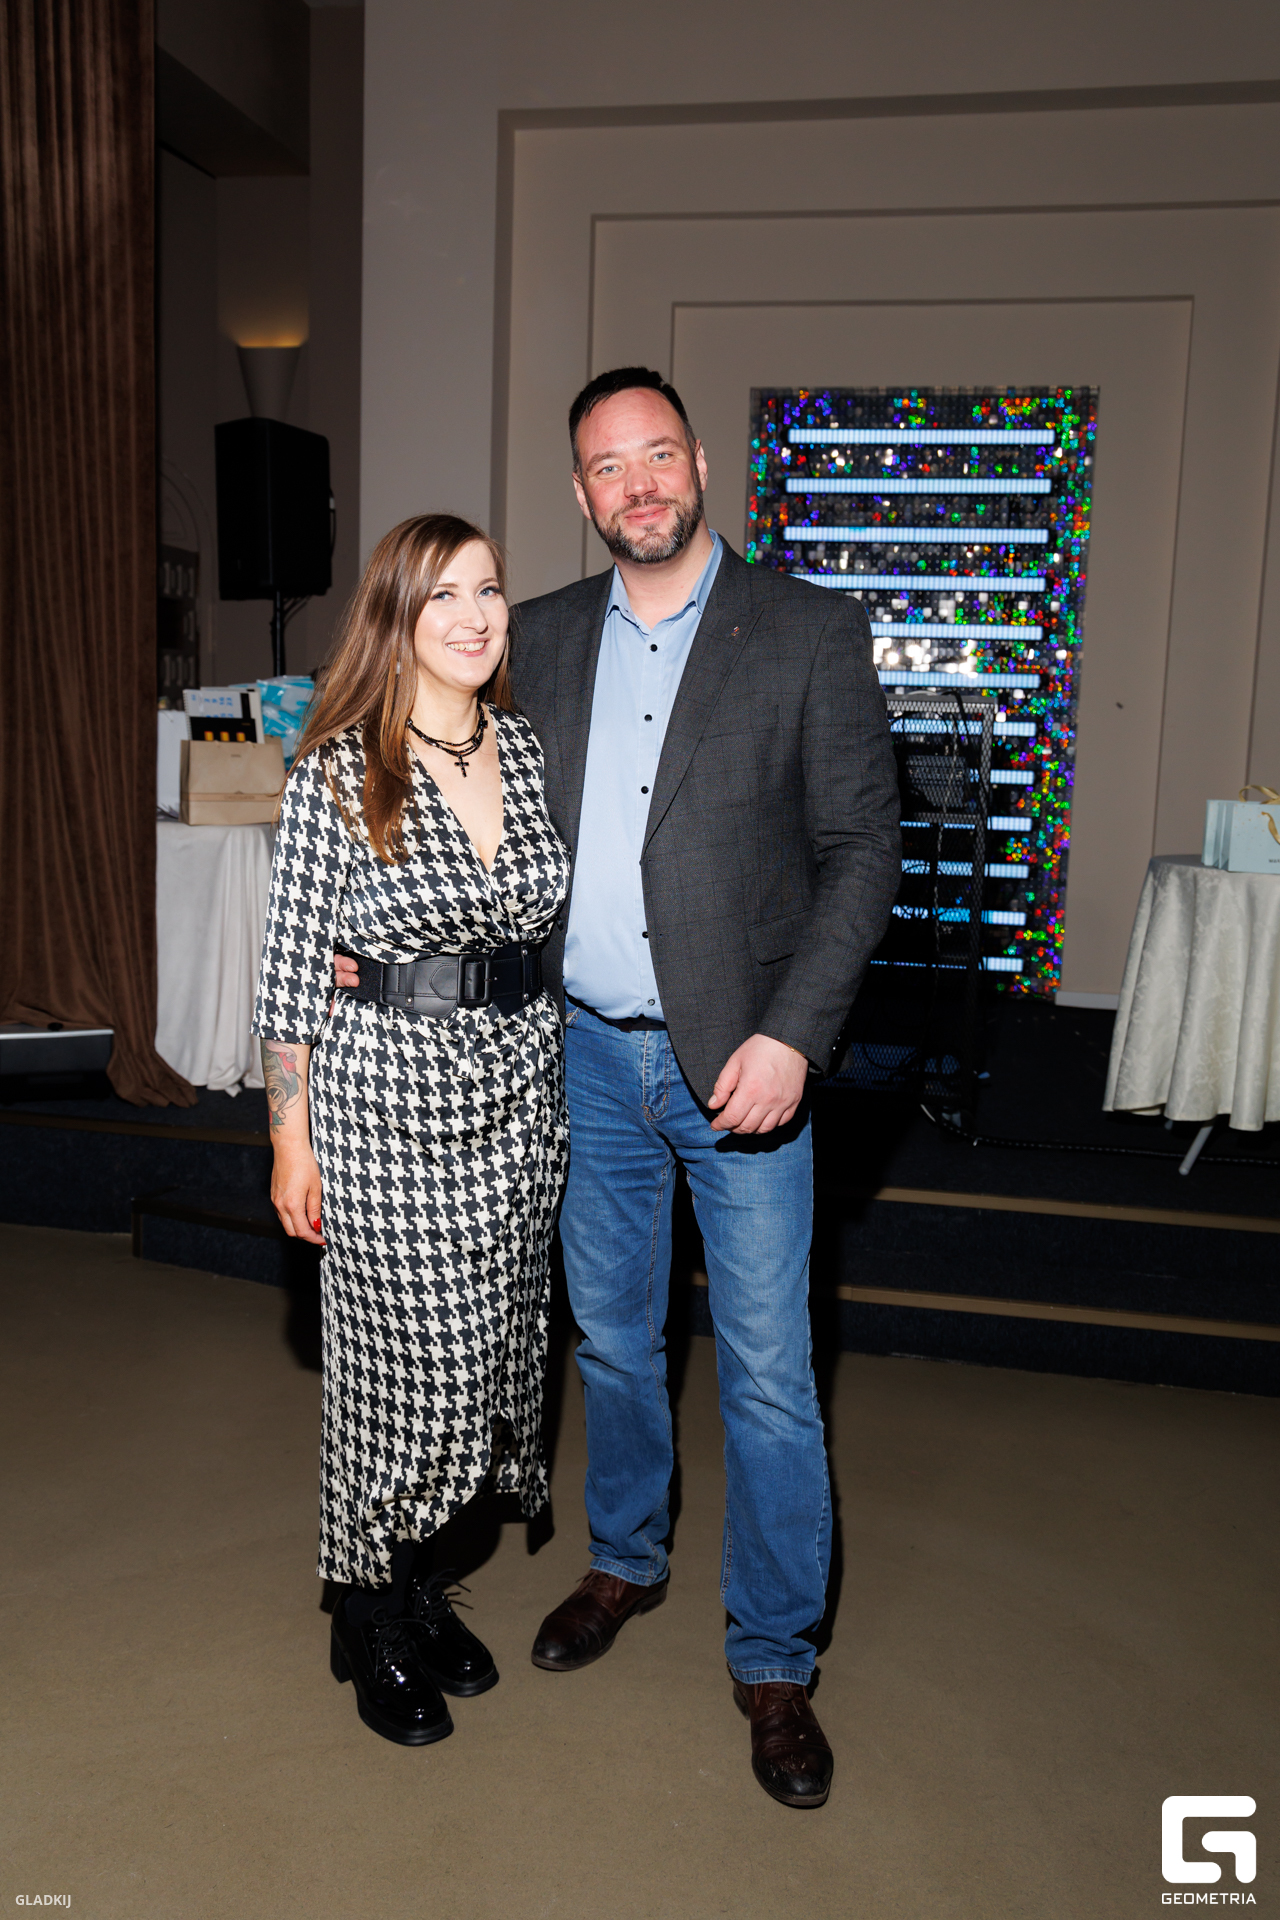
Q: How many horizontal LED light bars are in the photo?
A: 12